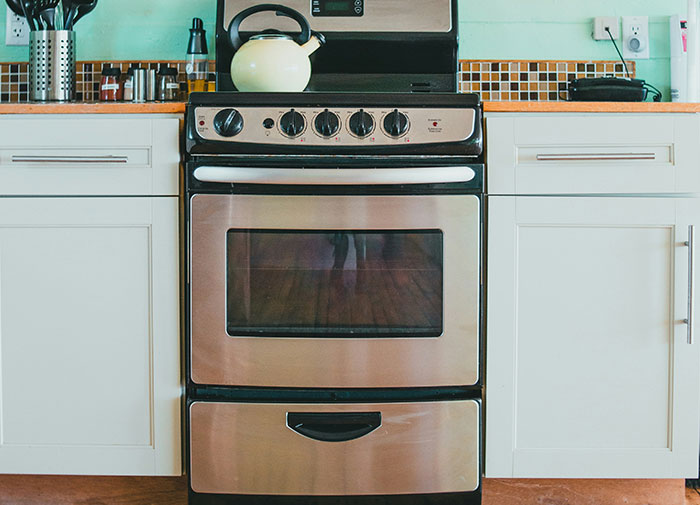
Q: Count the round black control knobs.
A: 5